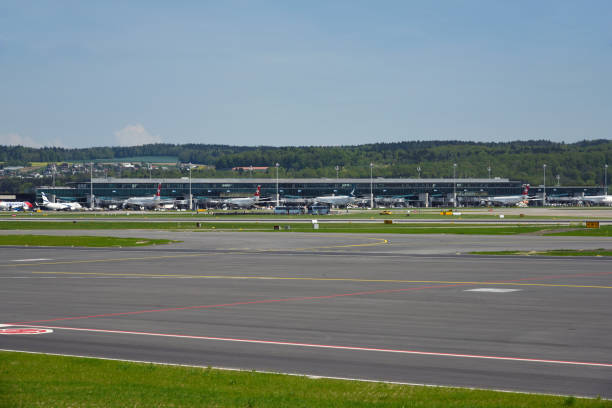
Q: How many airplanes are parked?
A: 7